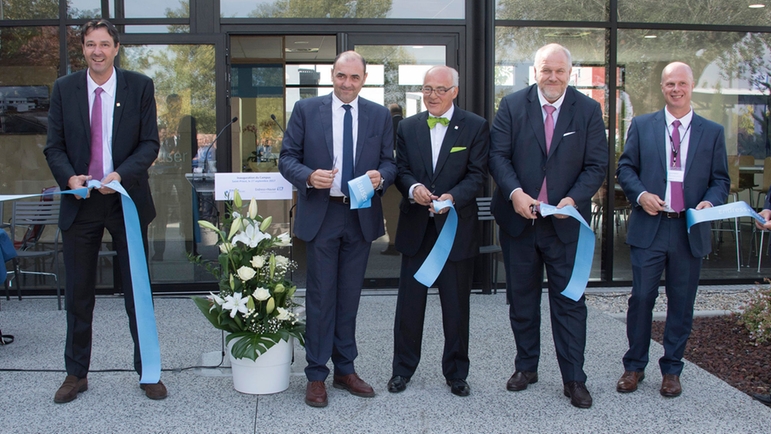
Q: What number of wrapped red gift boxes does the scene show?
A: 0